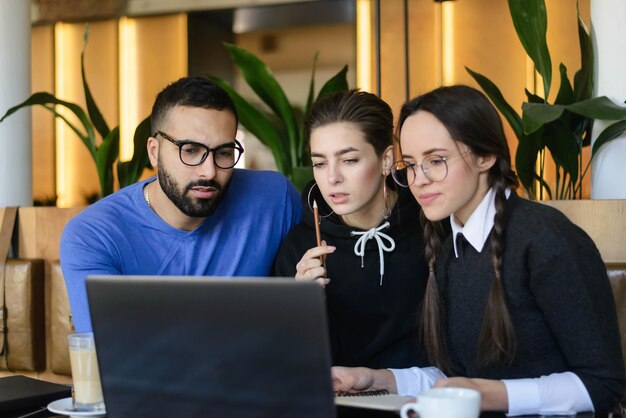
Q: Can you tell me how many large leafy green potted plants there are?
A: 3